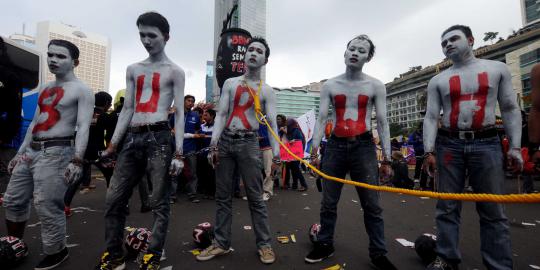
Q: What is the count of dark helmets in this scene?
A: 5